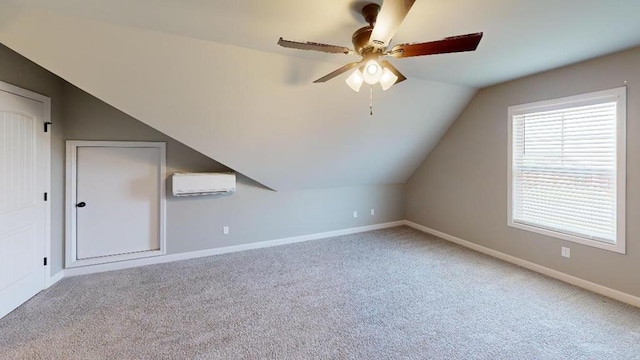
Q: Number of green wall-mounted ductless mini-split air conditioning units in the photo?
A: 0